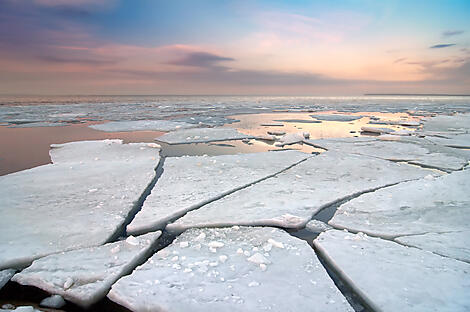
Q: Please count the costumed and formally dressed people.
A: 0